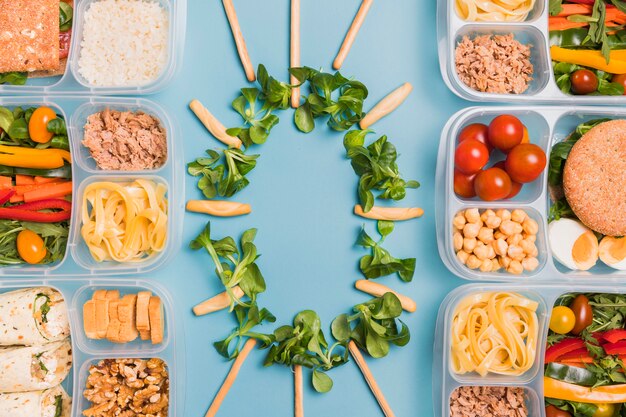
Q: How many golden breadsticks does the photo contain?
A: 12